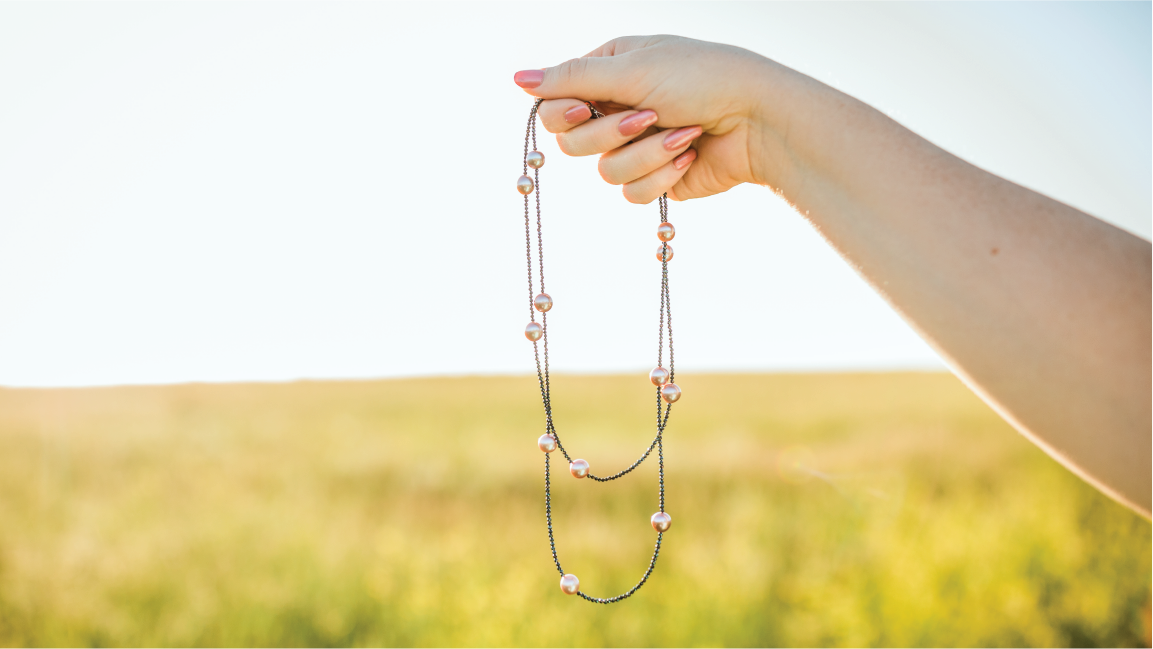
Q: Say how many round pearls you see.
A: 12